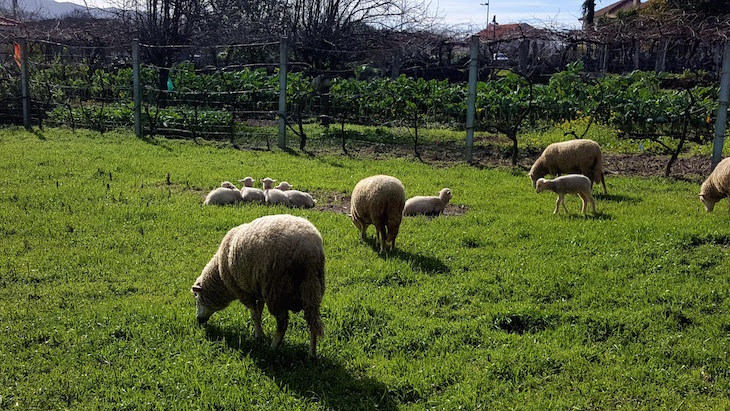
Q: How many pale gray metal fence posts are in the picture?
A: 5